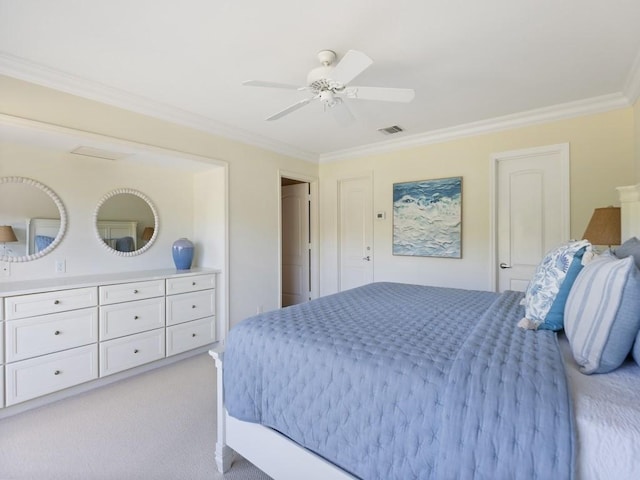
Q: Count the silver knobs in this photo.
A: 9